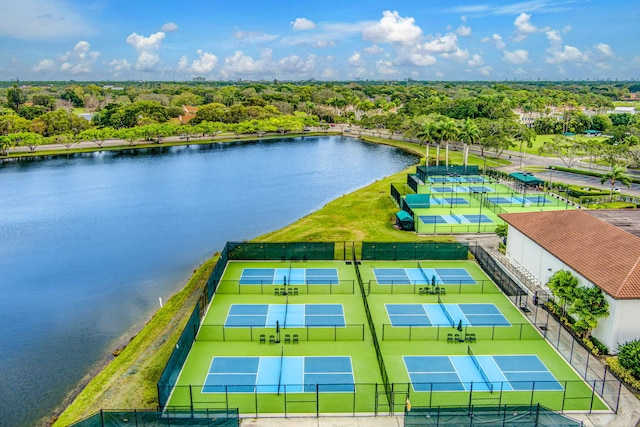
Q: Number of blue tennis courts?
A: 11